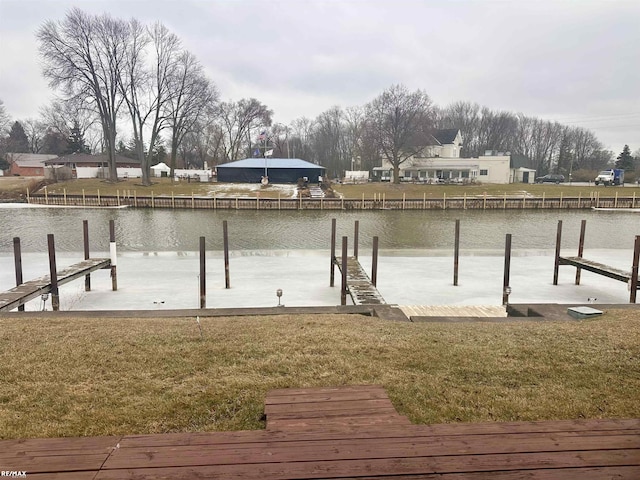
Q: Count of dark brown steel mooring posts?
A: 15